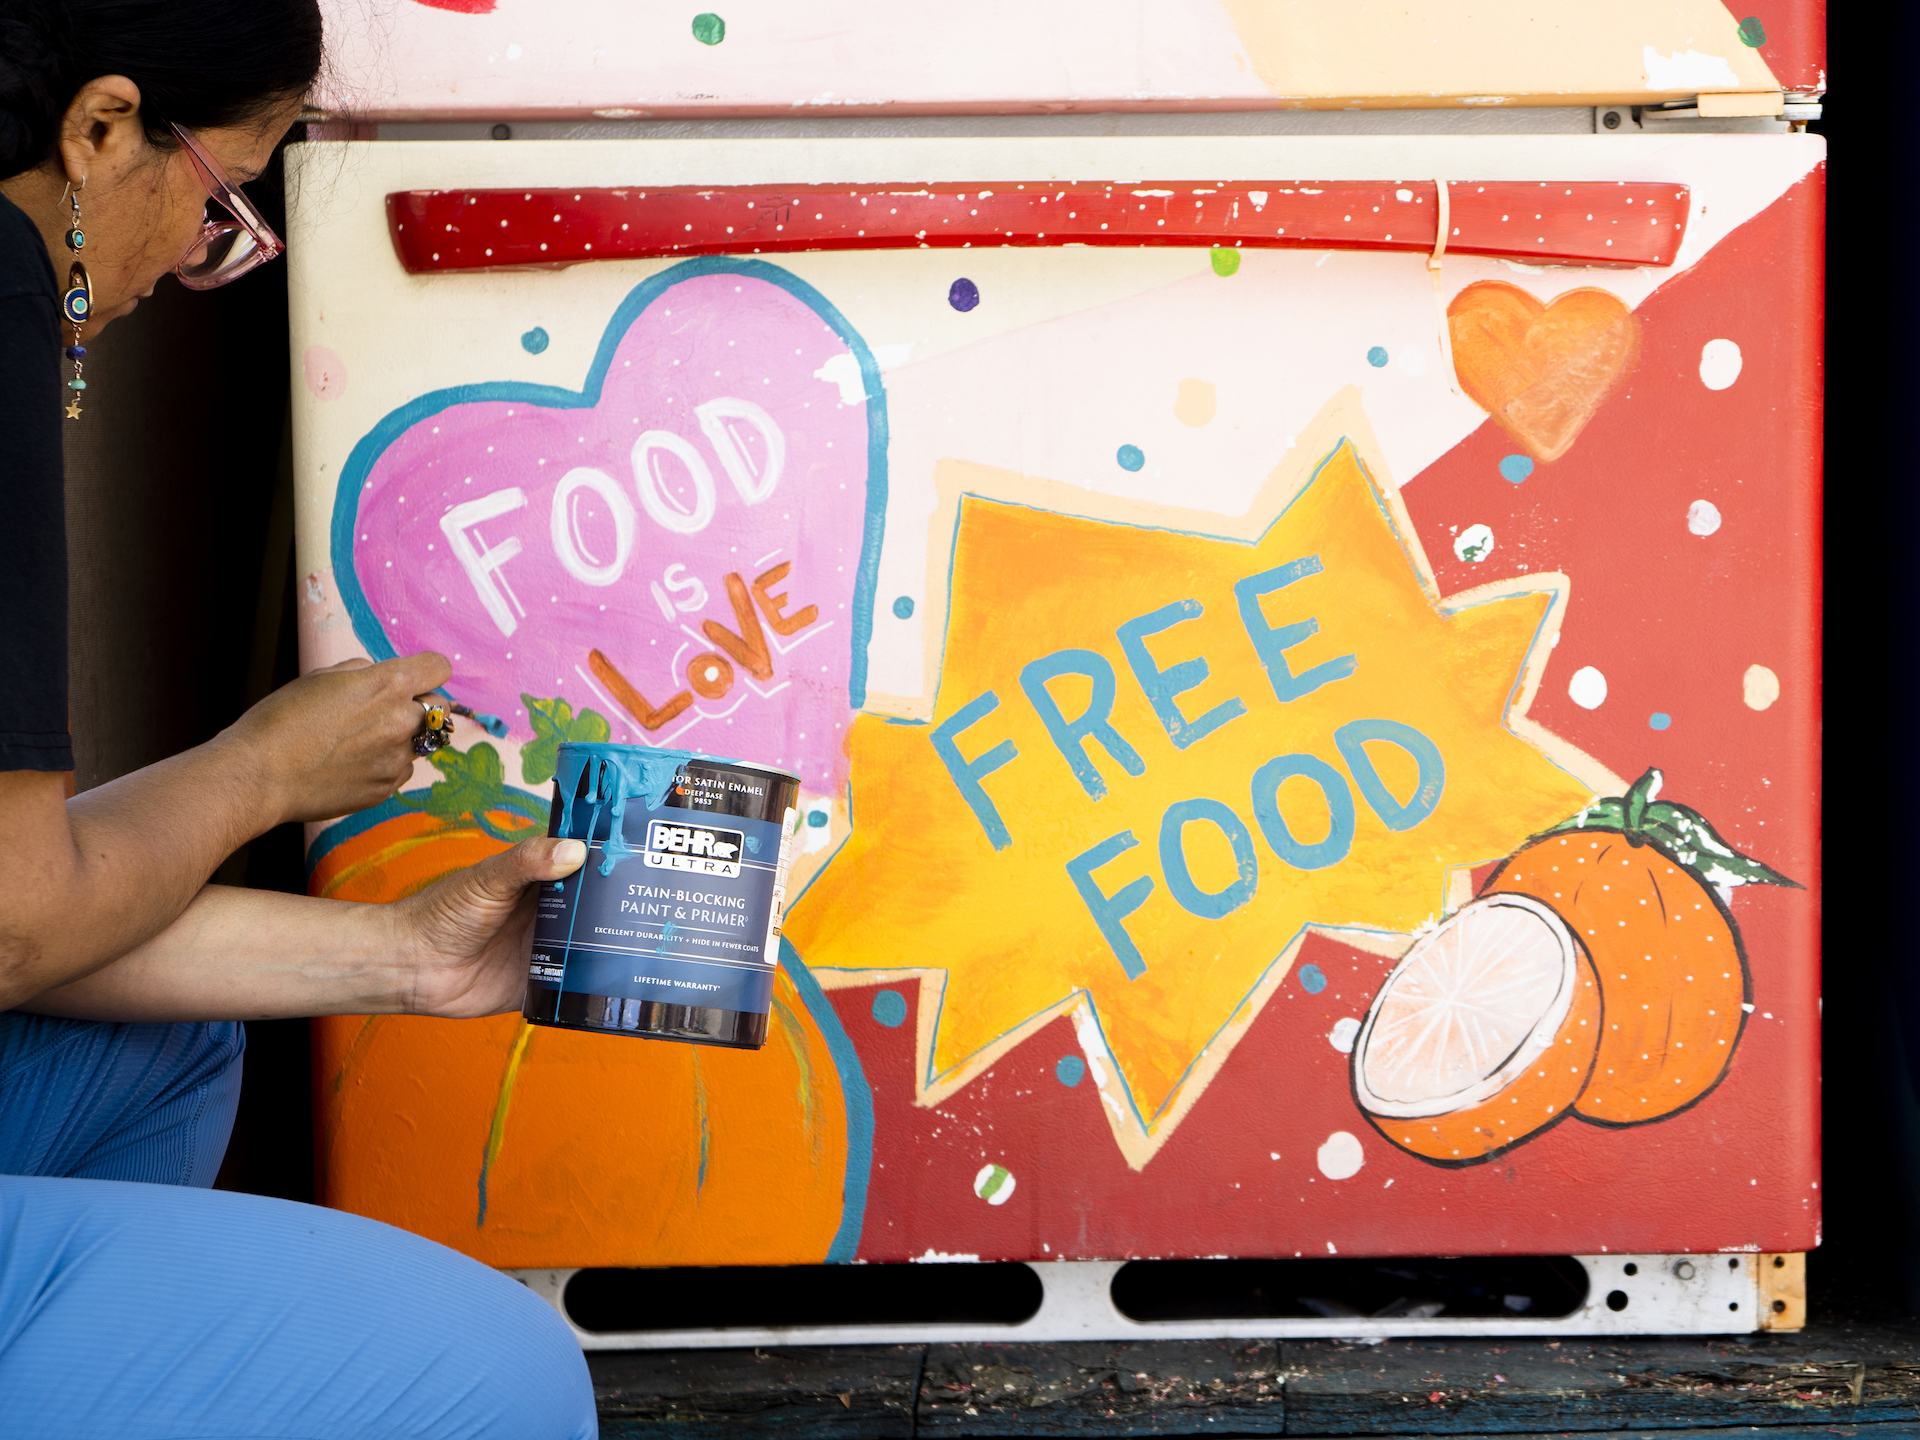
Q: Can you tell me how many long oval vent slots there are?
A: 2